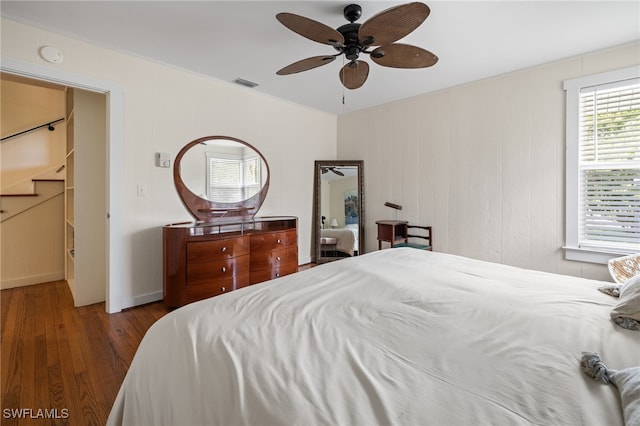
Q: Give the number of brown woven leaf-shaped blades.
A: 5